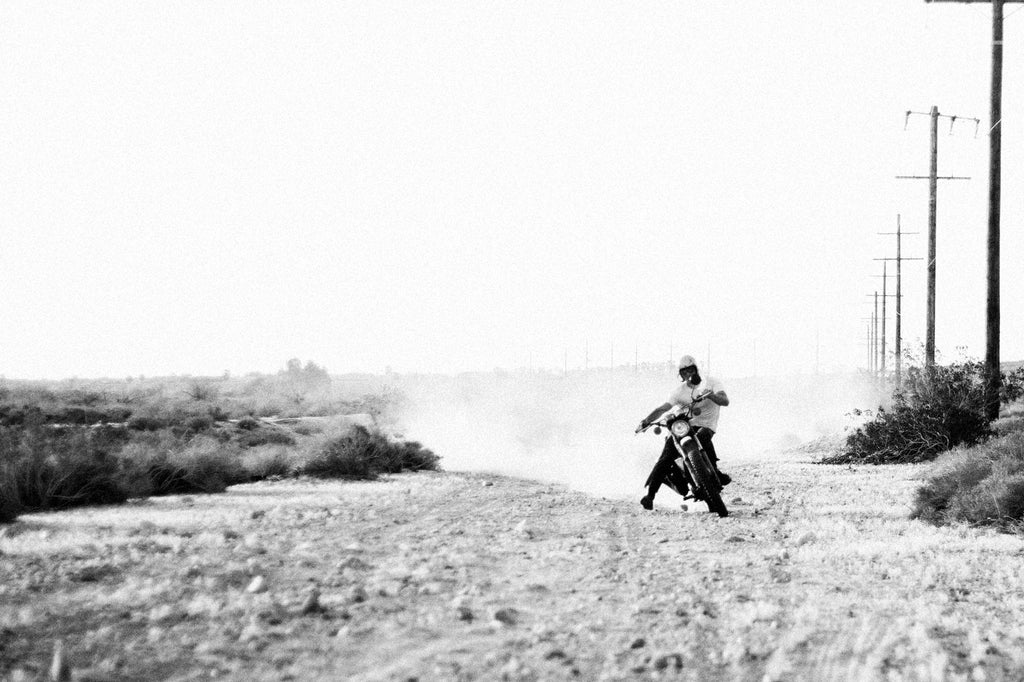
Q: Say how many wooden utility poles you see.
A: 7